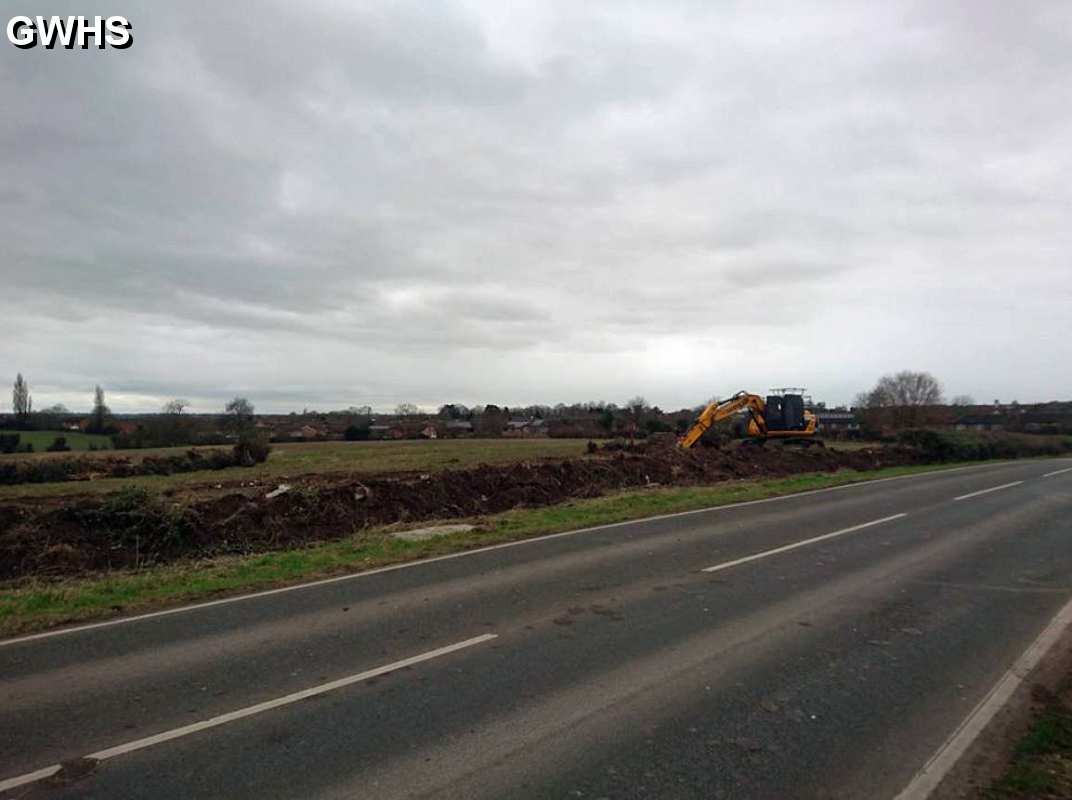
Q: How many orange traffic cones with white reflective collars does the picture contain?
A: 0